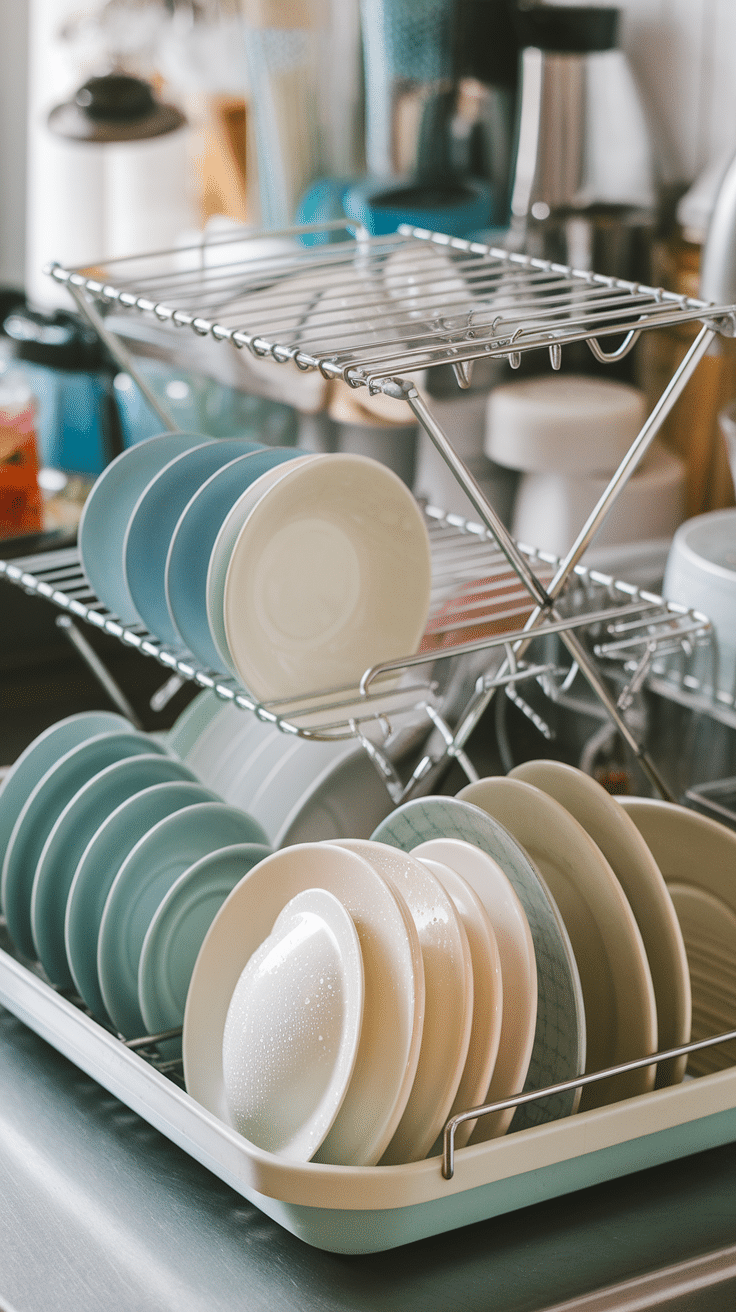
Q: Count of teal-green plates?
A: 6